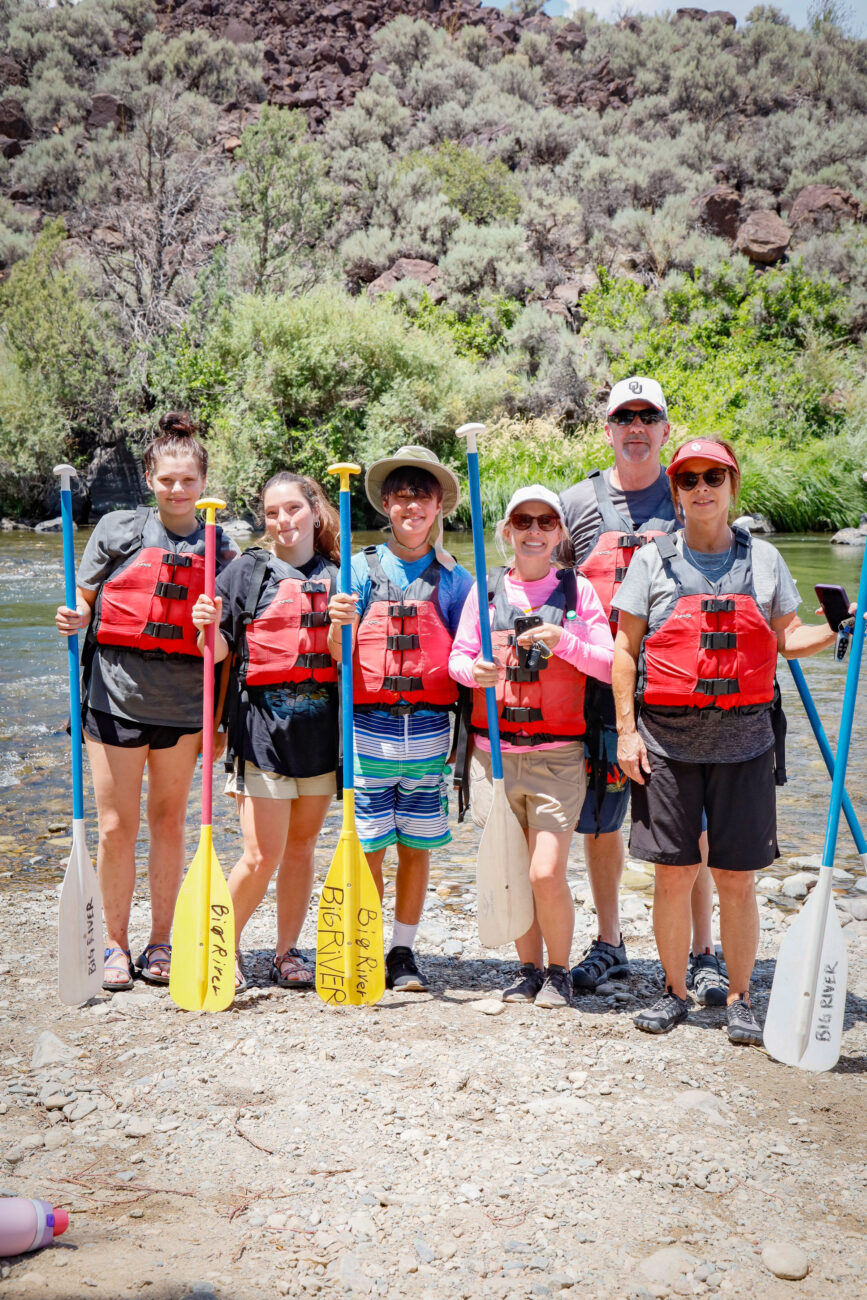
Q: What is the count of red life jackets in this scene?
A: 6